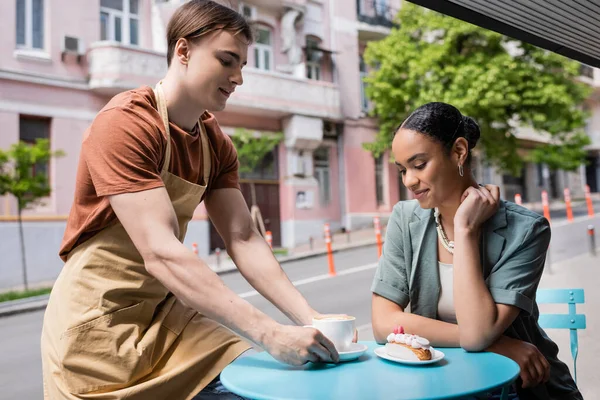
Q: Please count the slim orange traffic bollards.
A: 8